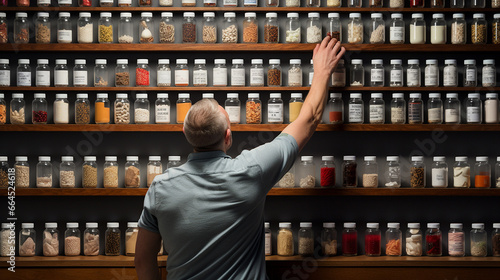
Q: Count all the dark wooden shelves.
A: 6